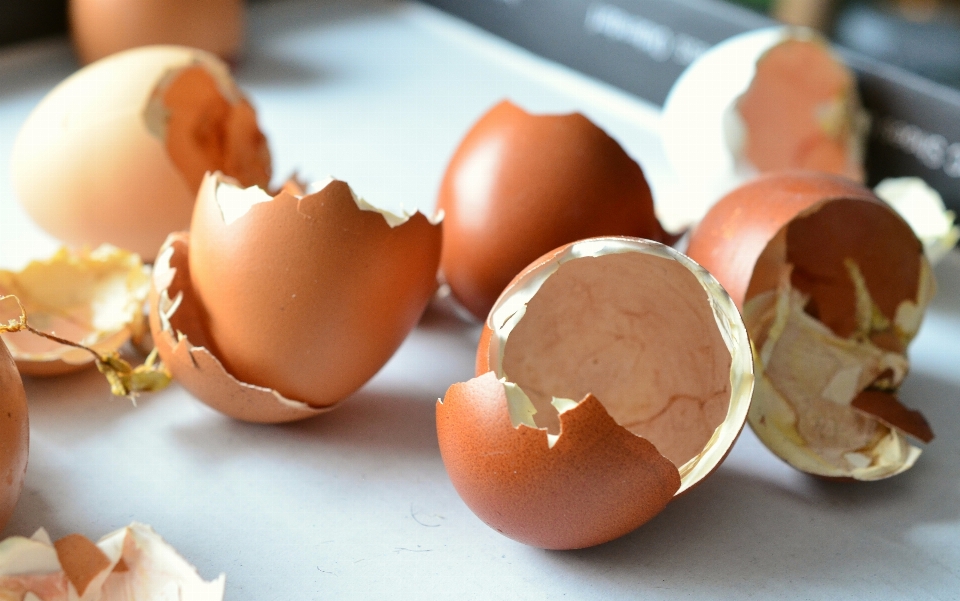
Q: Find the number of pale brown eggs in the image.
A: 1